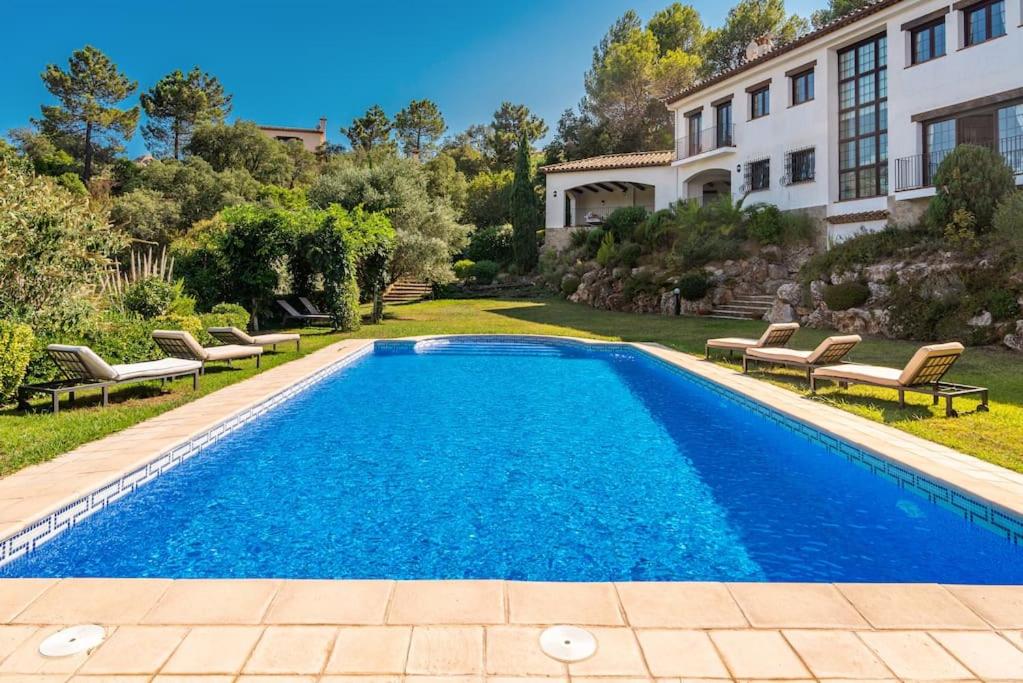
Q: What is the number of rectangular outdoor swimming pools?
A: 1